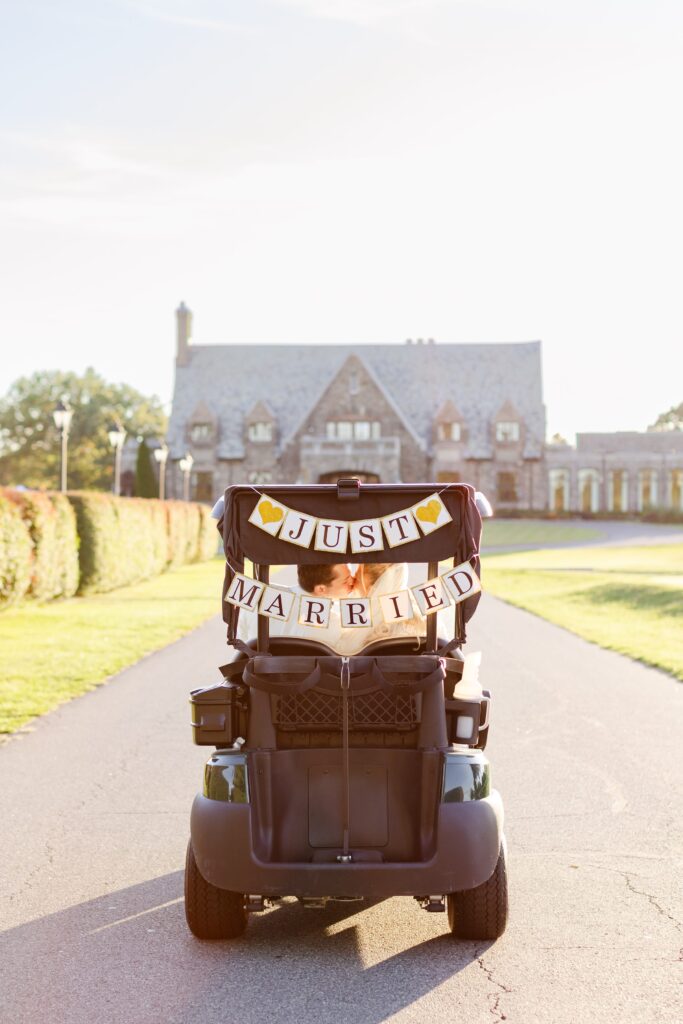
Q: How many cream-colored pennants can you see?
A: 13